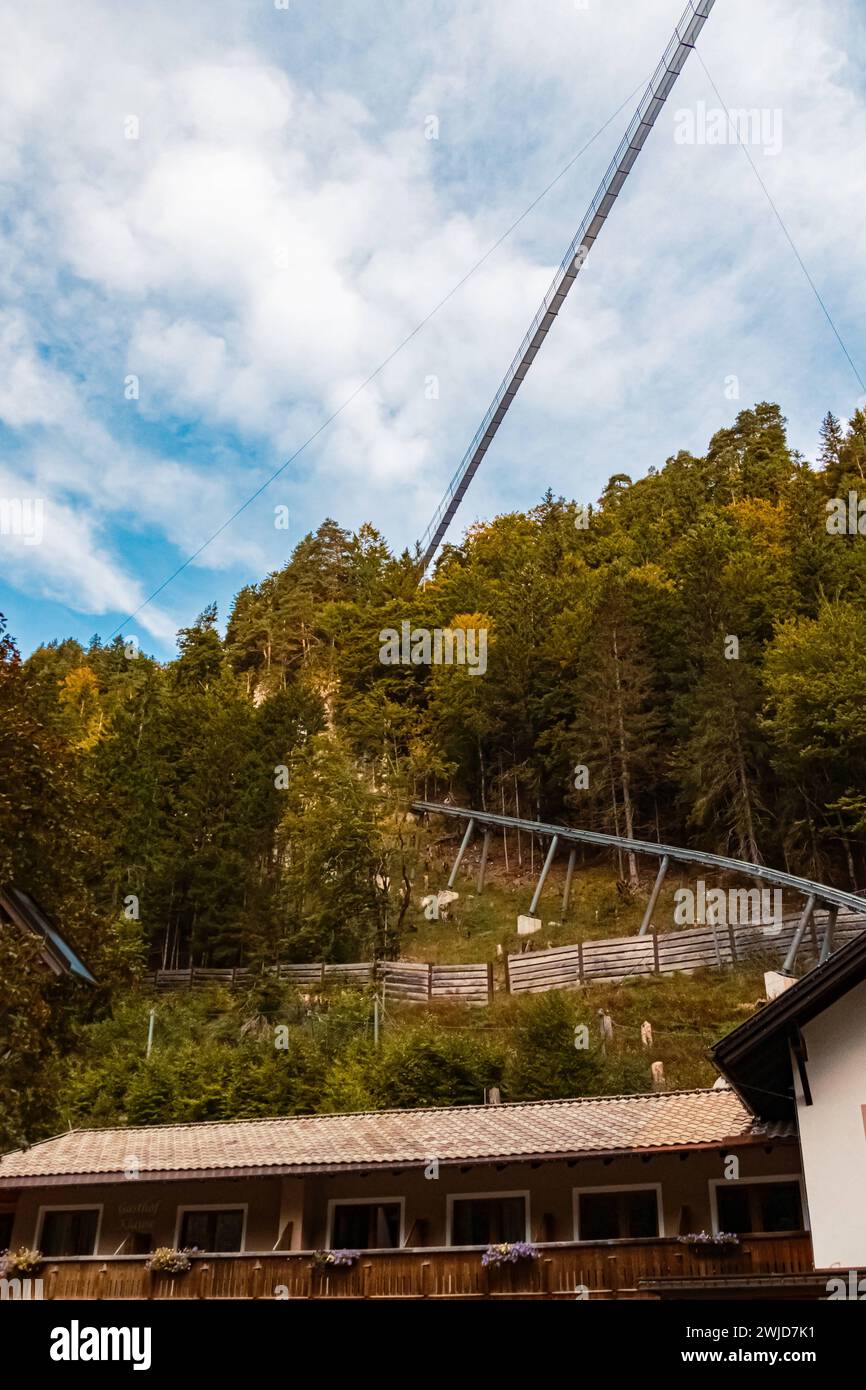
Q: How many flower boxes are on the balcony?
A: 5